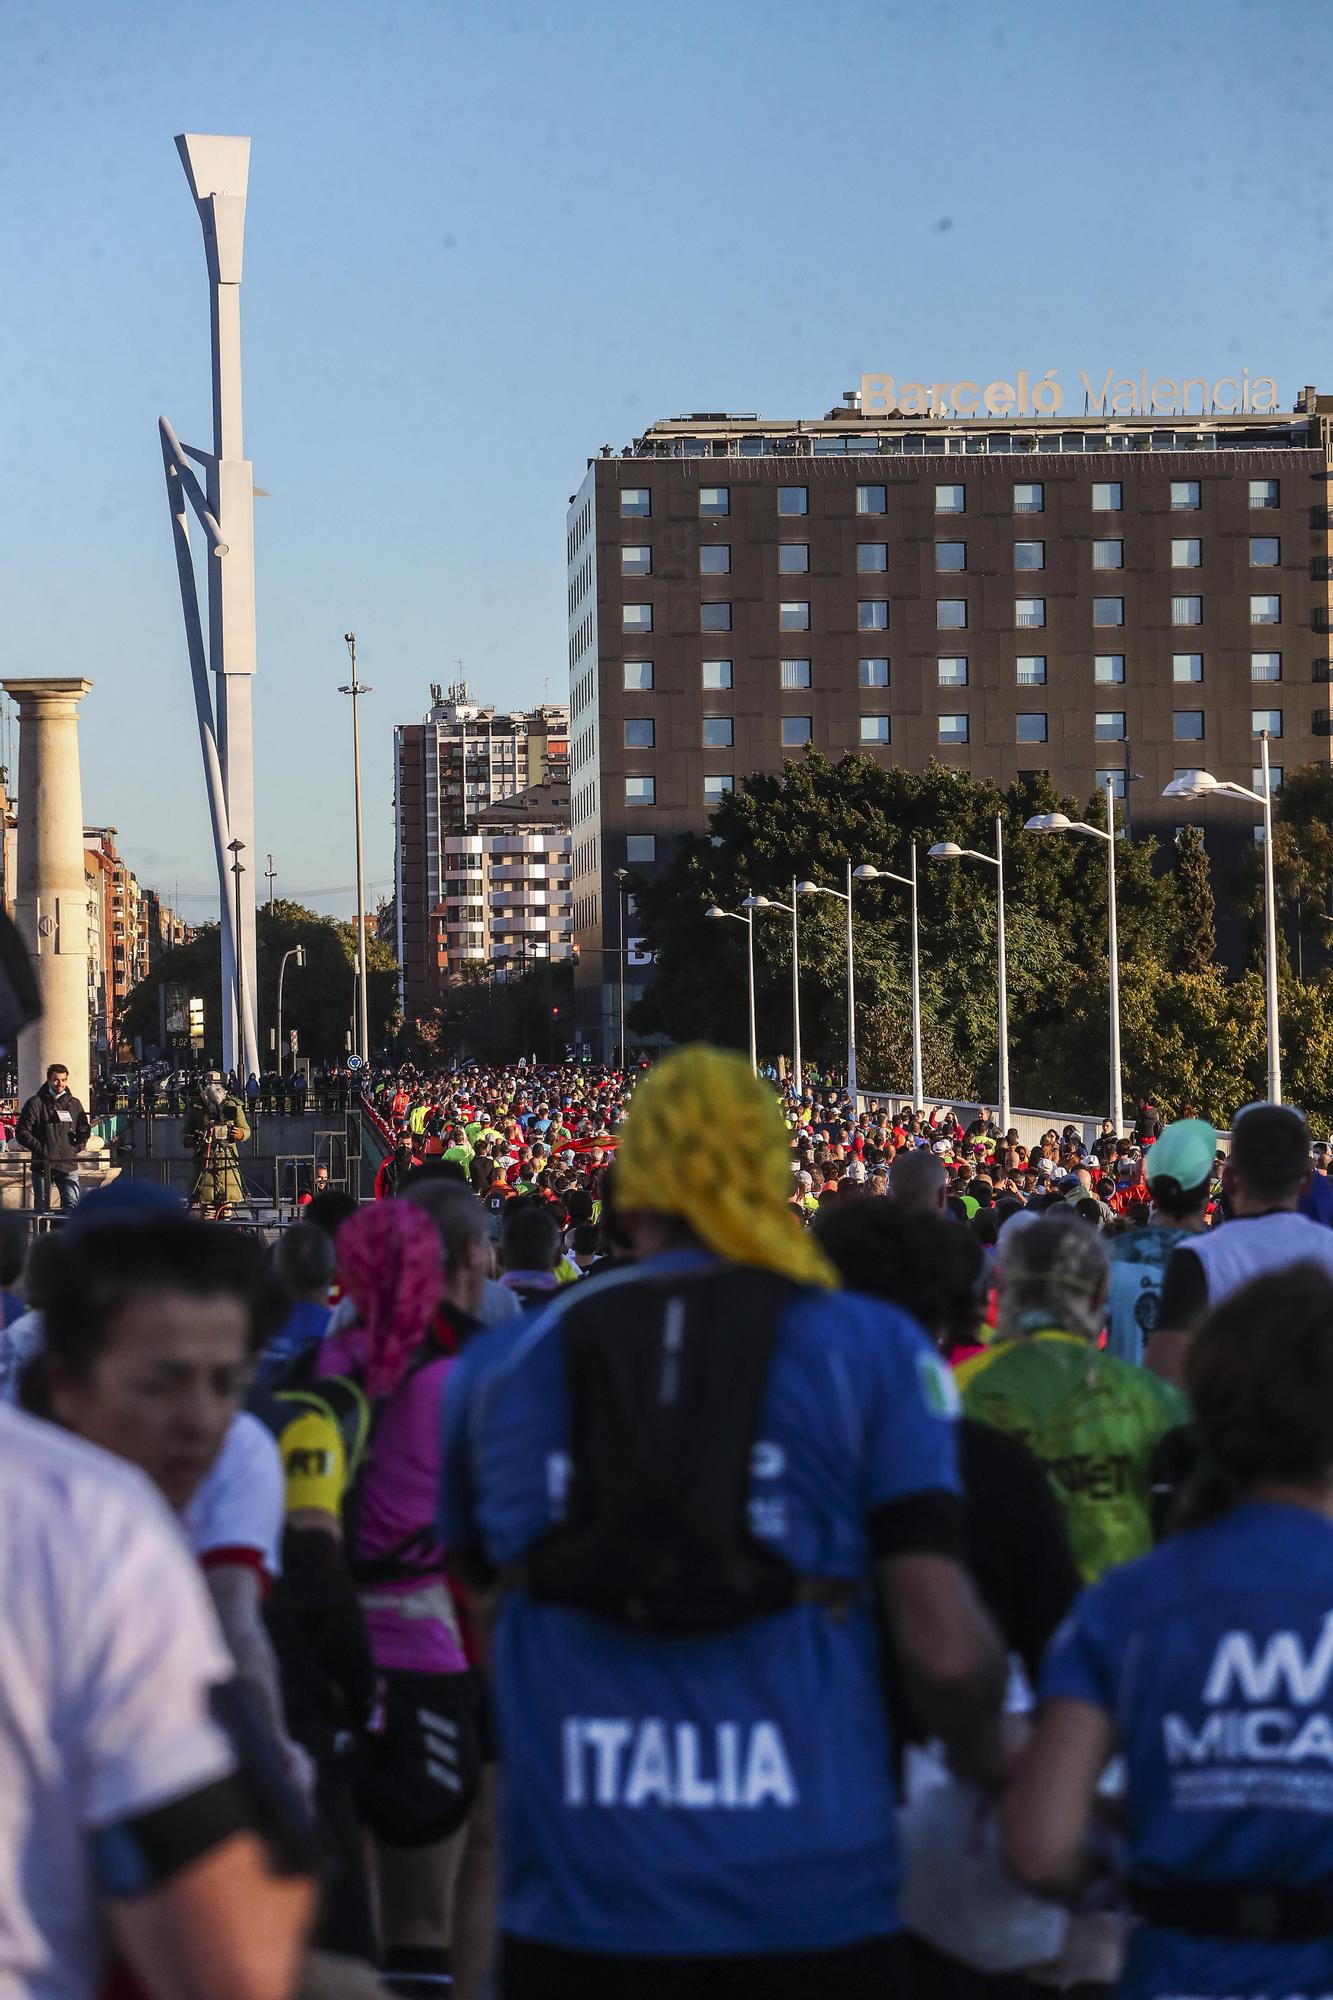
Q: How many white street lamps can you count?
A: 7